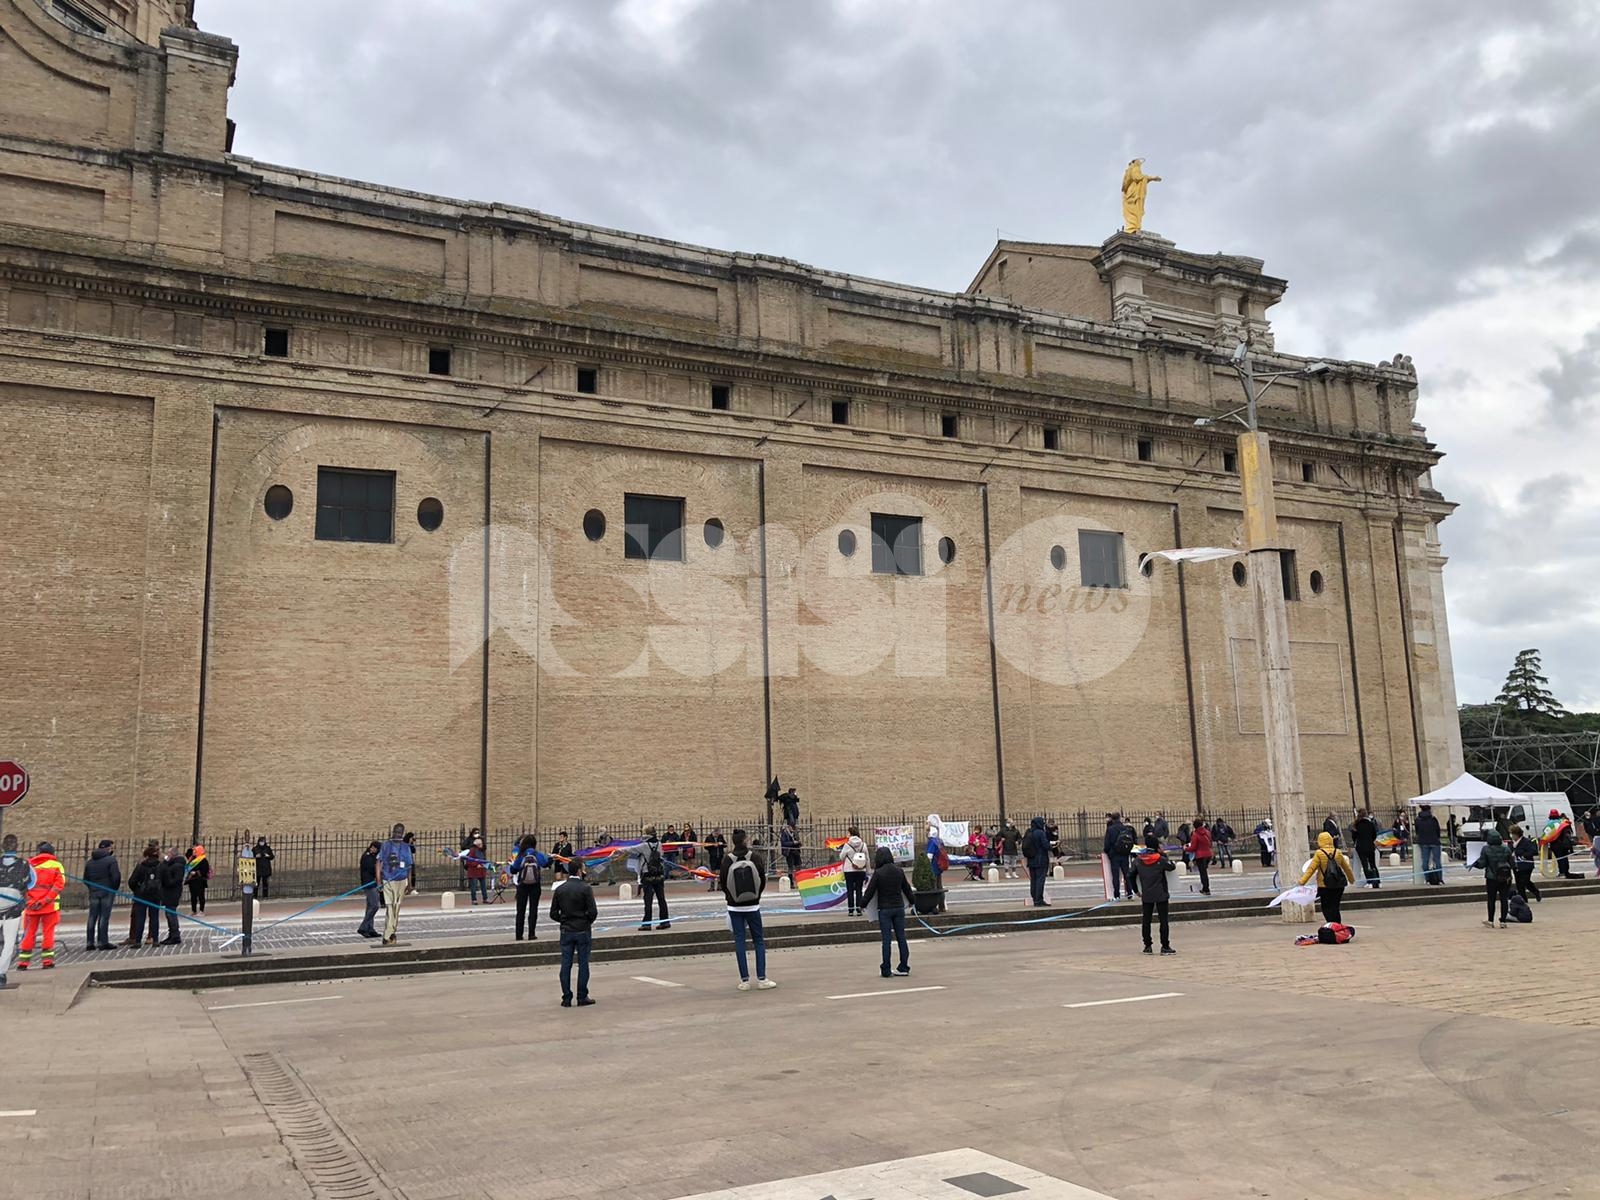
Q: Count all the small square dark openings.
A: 10